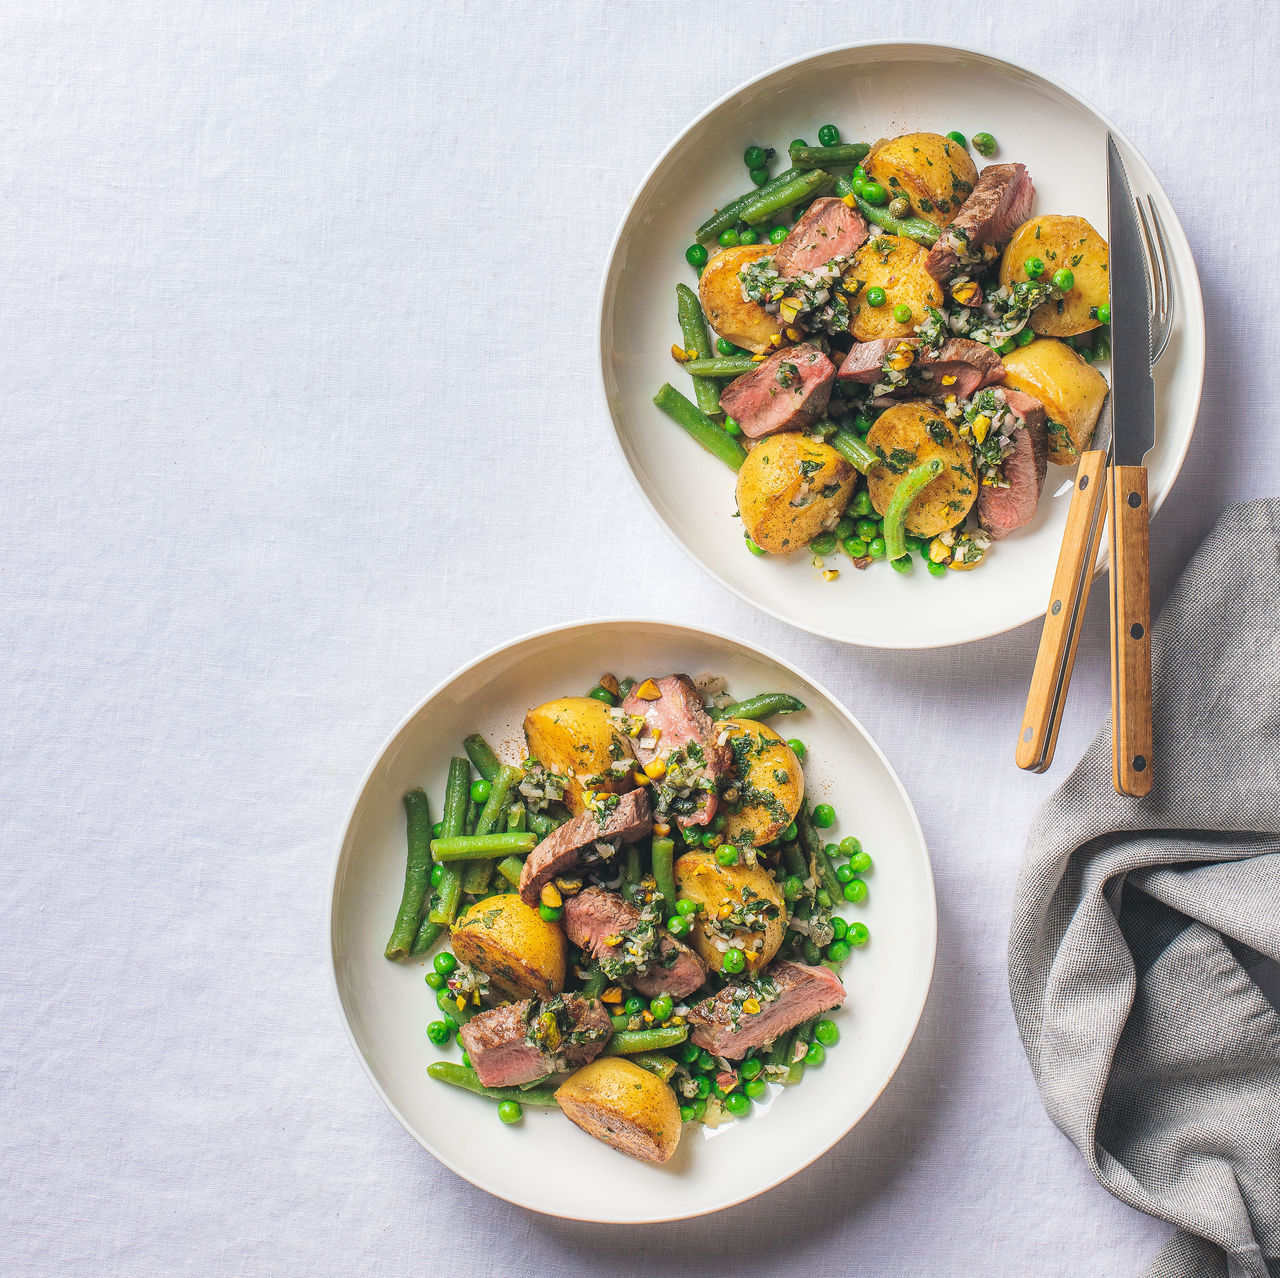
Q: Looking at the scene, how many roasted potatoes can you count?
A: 12